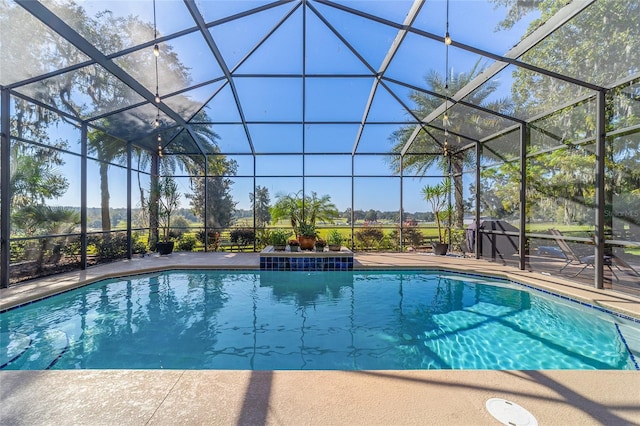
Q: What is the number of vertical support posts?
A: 13